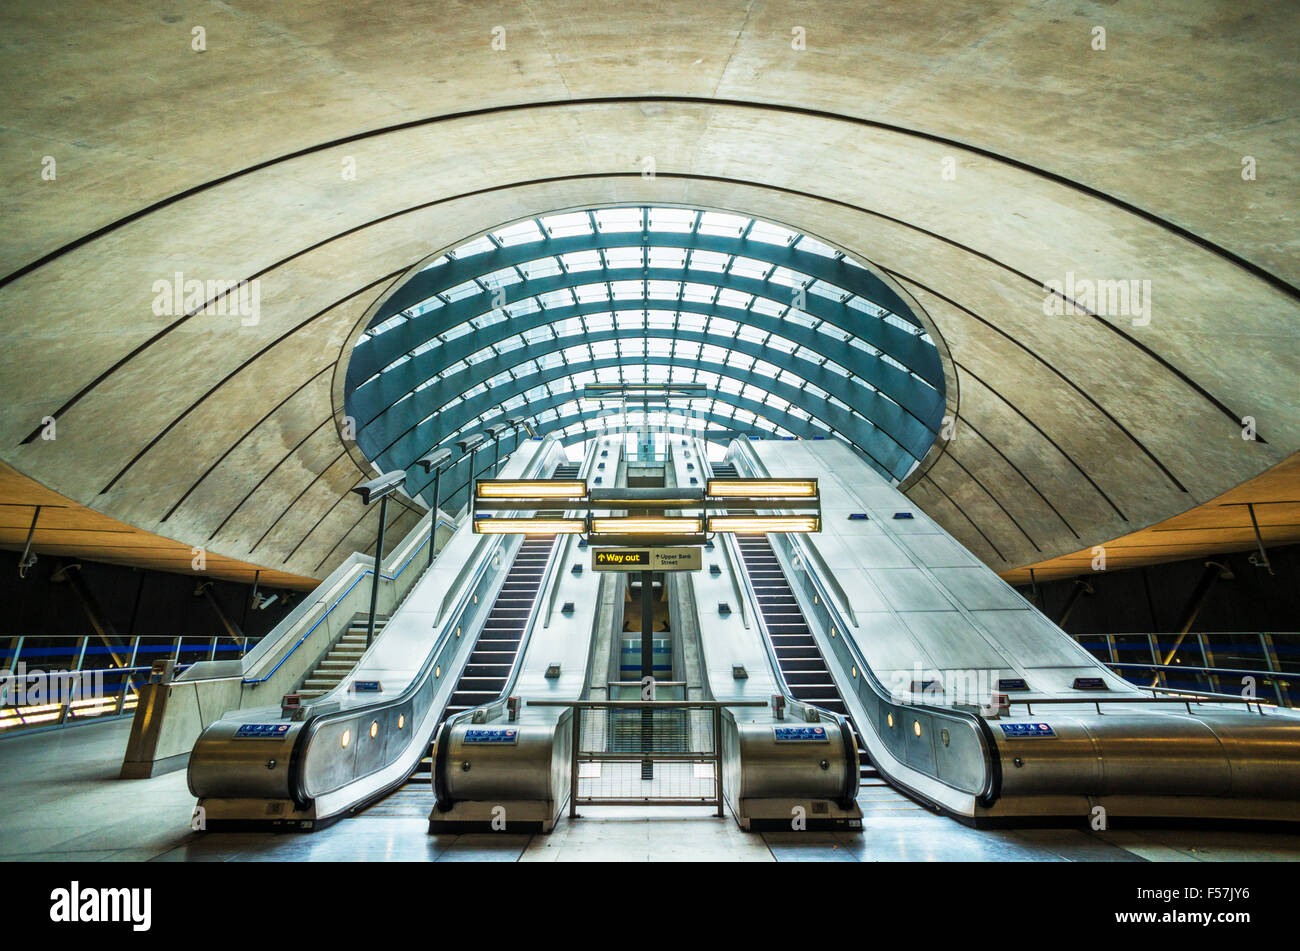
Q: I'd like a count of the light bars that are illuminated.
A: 5